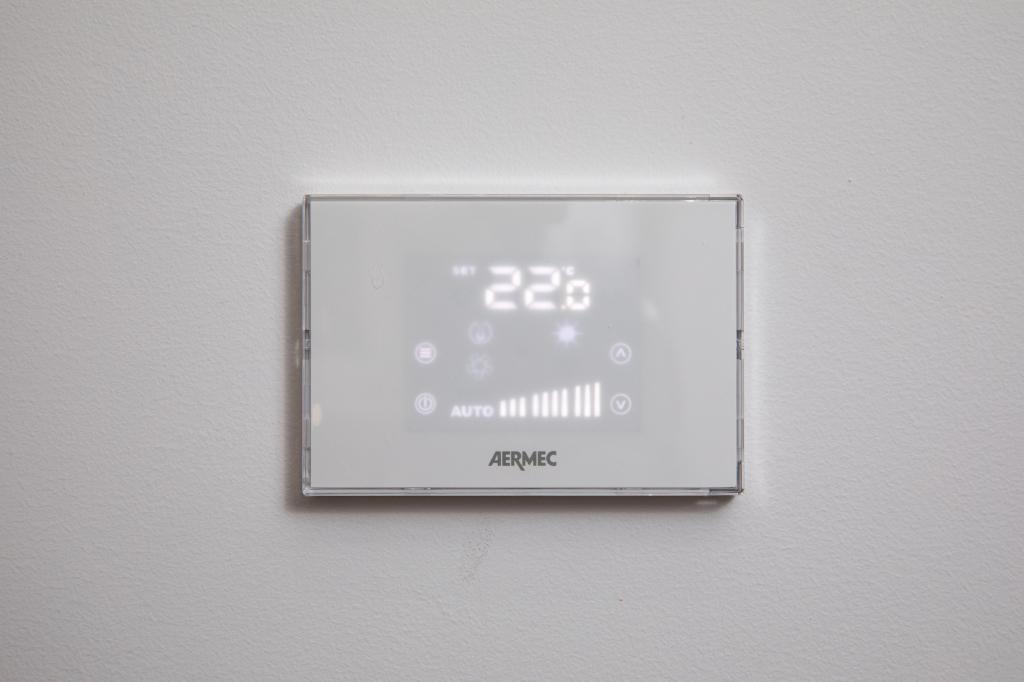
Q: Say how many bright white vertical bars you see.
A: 10